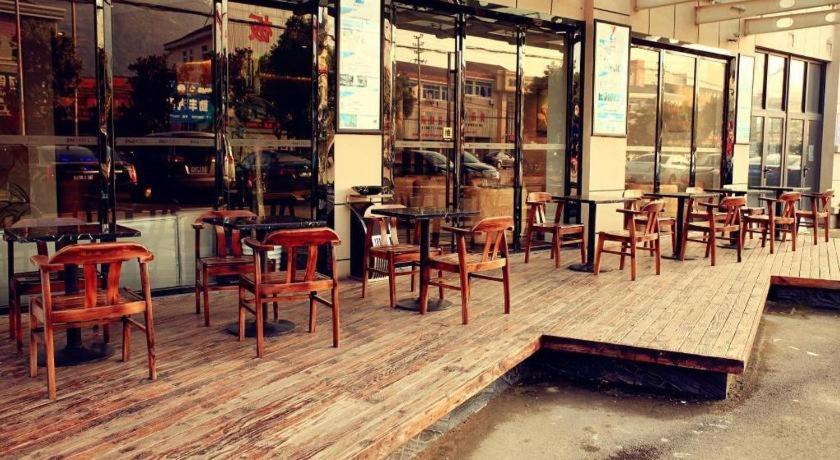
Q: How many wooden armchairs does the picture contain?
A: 14